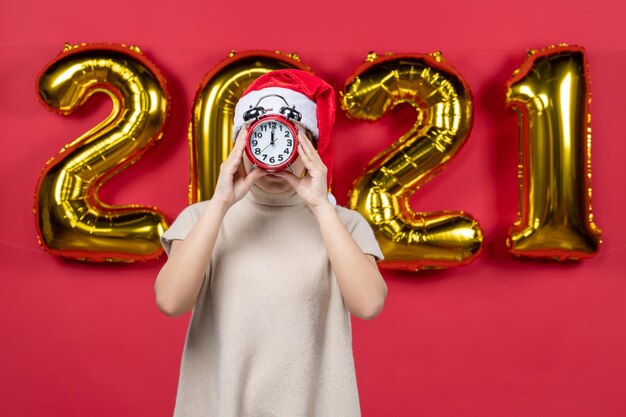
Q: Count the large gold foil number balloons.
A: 4